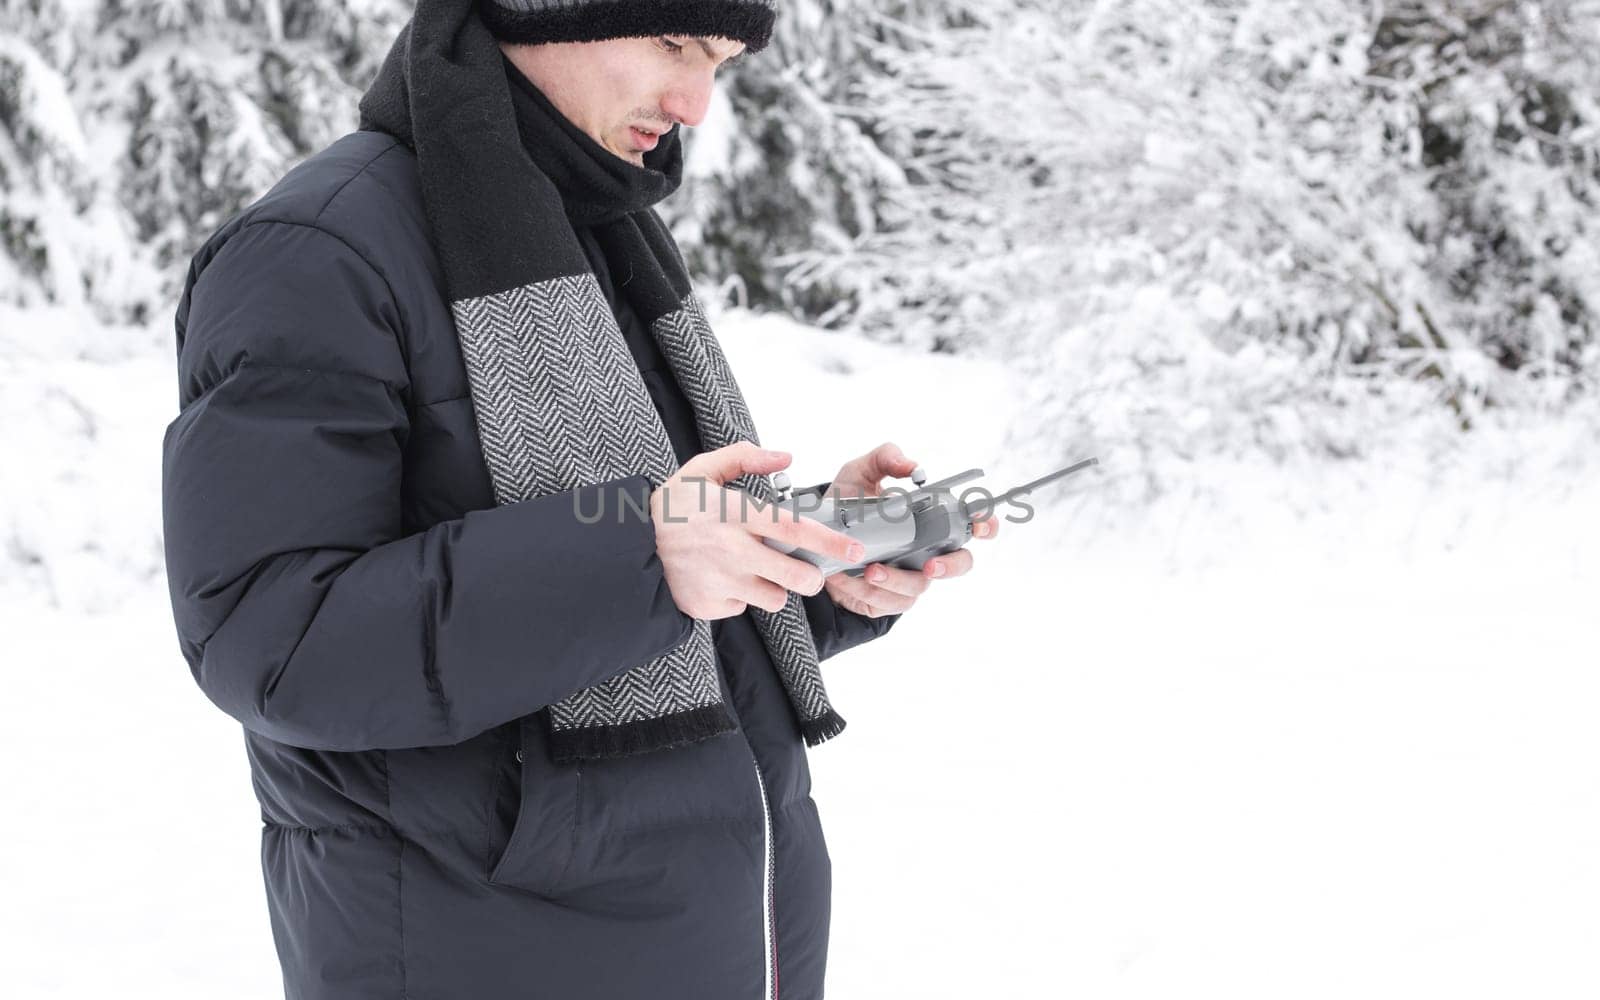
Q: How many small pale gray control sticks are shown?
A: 2